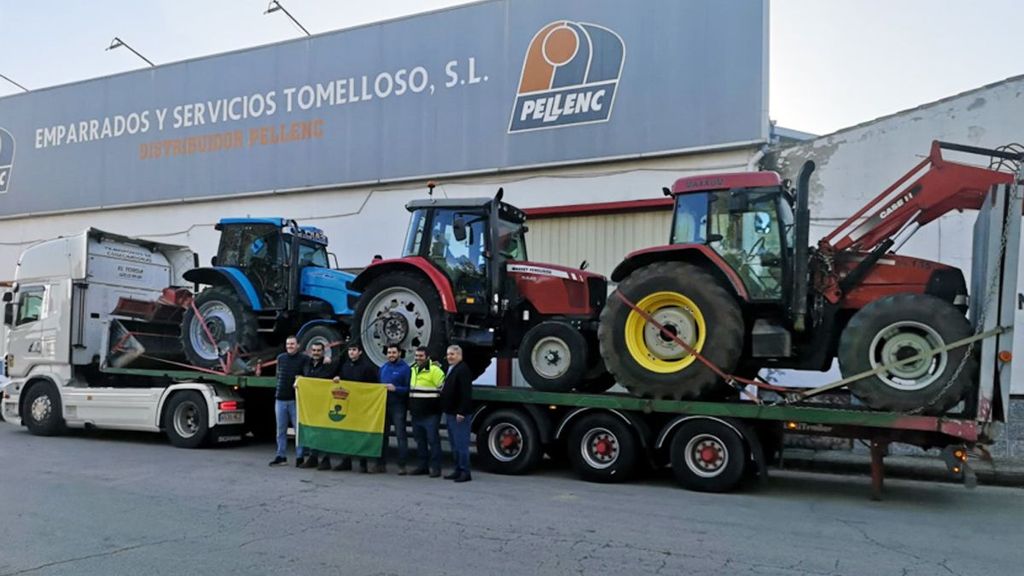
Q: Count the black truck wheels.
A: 5